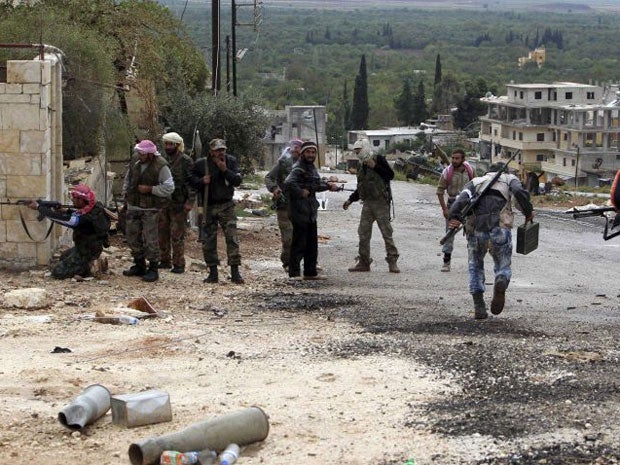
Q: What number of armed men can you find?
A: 9